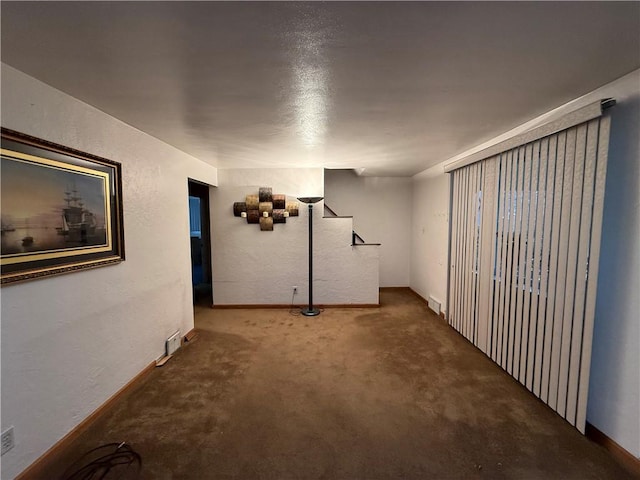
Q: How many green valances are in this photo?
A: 0